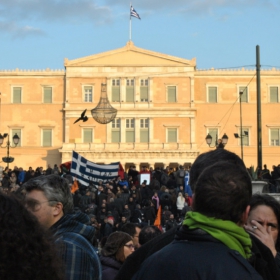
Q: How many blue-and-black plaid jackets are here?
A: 1